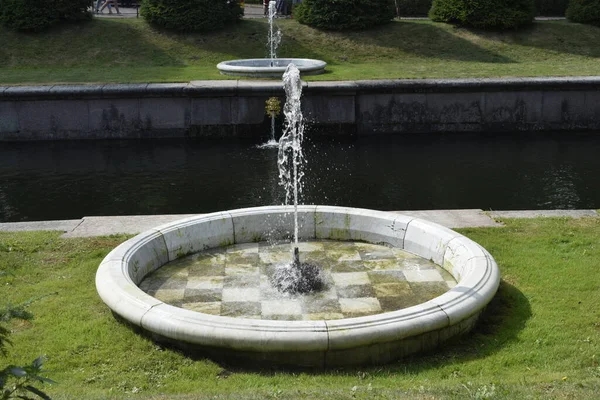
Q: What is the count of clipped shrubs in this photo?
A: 5